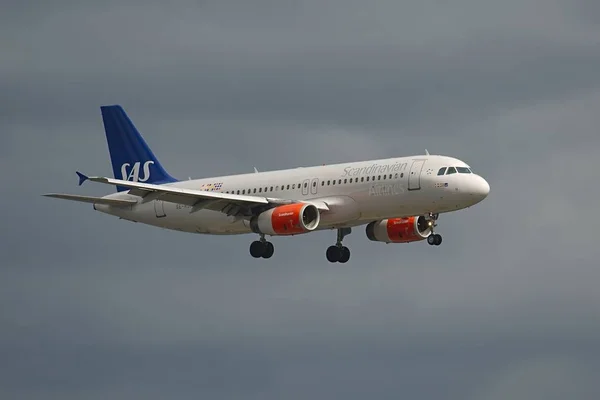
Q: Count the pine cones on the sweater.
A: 0